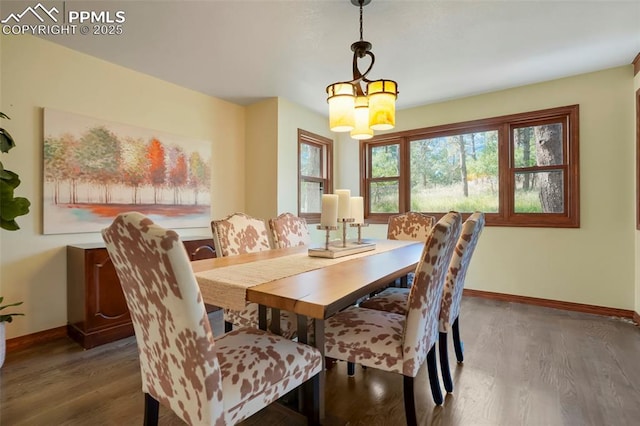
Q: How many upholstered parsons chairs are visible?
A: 6